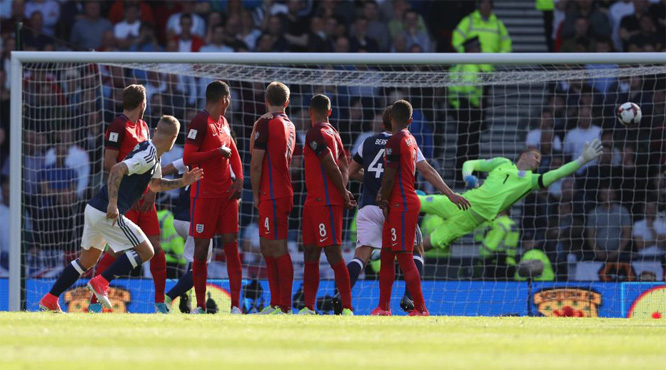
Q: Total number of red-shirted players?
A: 5